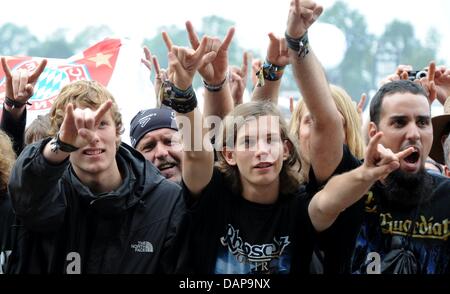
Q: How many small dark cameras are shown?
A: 1